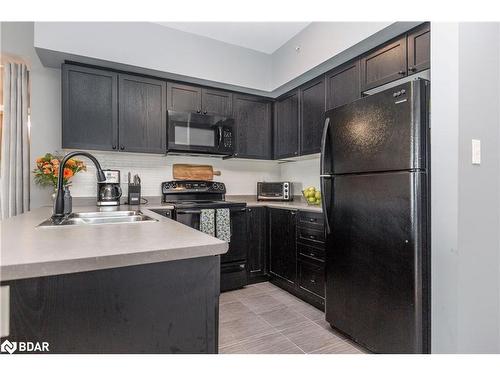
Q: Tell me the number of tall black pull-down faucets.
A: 1